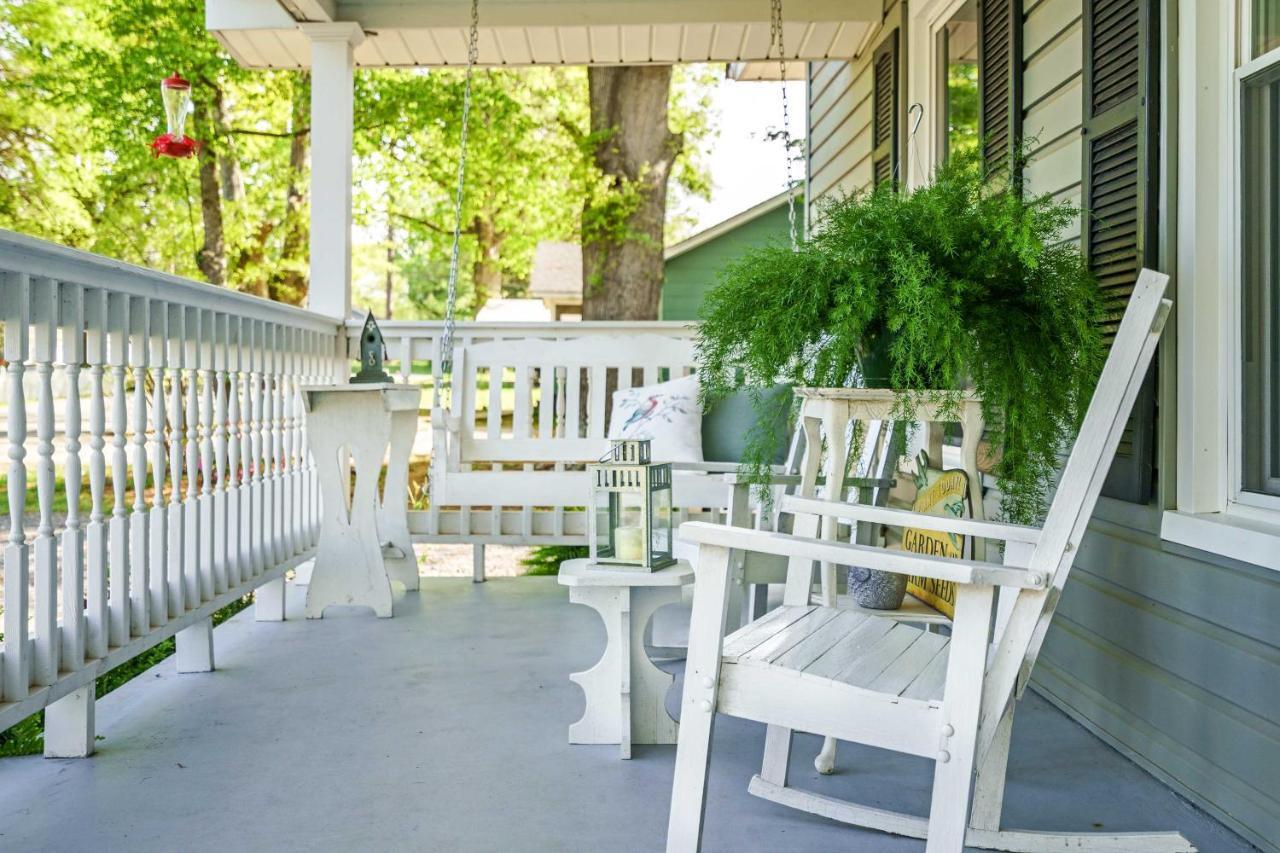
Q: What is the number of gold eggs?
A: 0